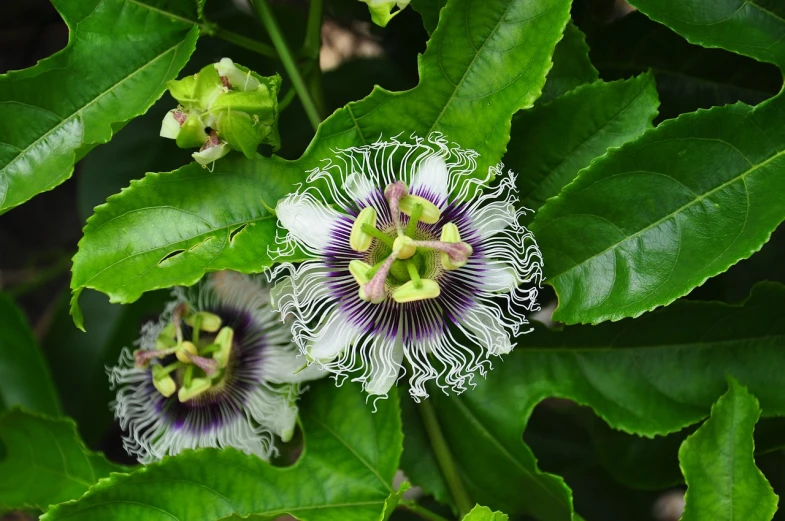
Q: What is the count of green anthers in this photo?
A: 10